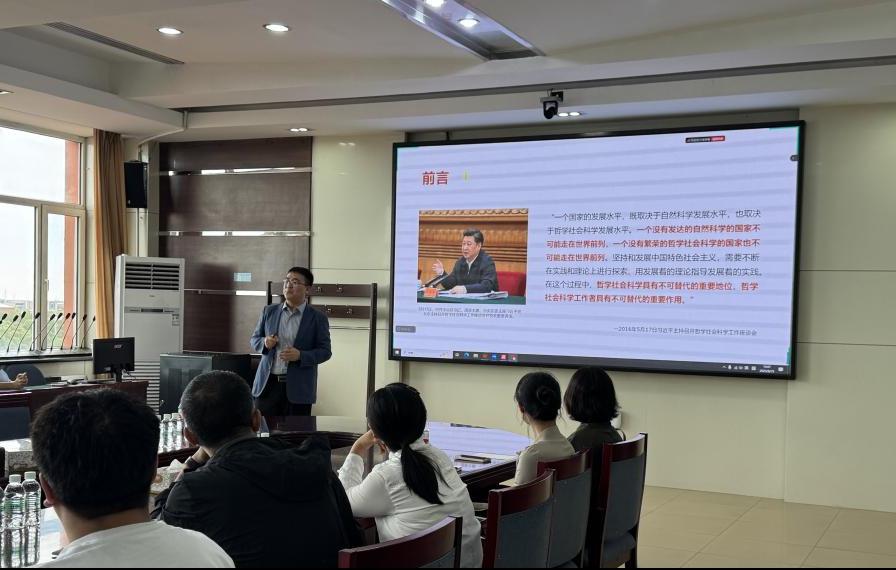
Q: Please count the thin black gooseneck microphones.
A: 11